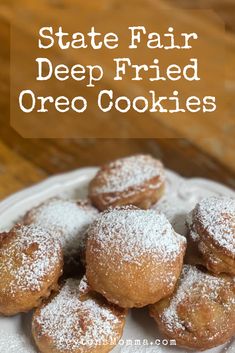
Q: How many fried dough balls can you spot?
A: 7